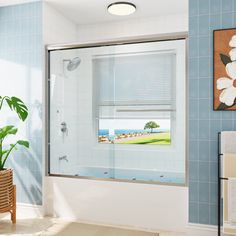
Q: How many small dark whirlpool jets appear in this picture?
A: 4